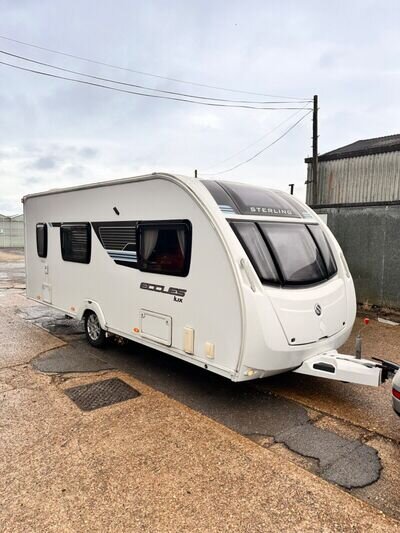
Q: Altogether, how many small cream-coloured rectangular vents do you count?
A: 2